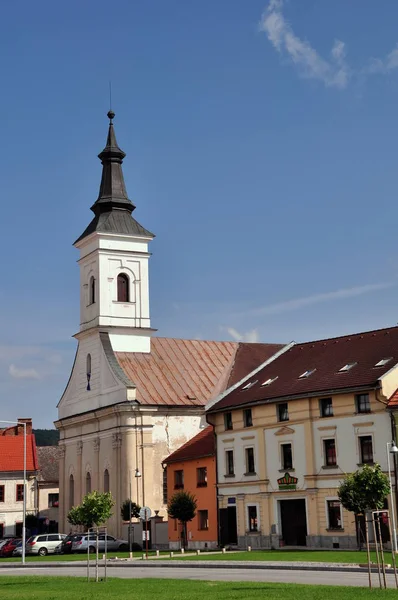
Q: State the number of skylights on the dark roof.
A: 5